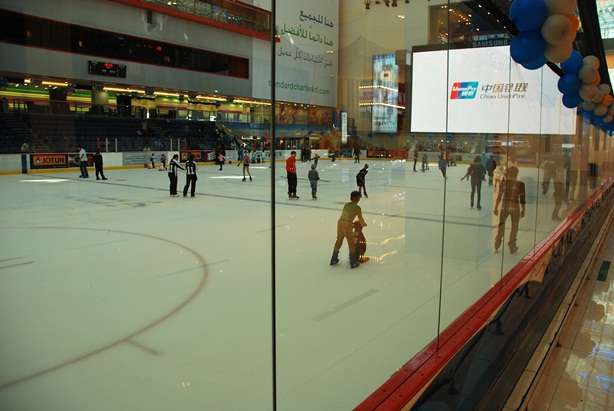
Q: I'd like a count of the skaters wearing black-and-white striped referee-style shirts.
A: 2